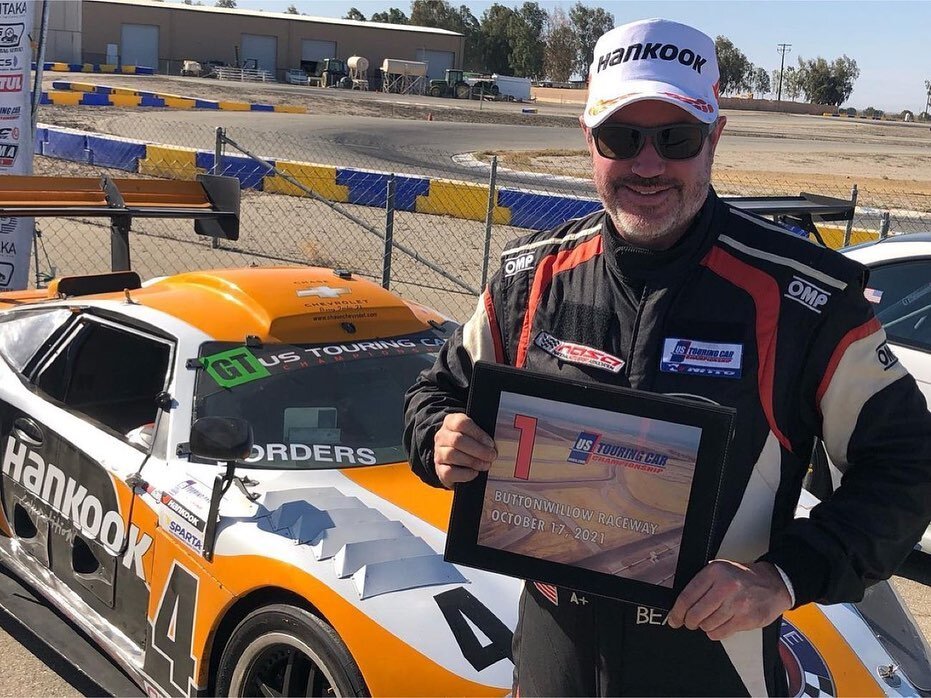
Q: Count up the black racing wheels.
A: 1